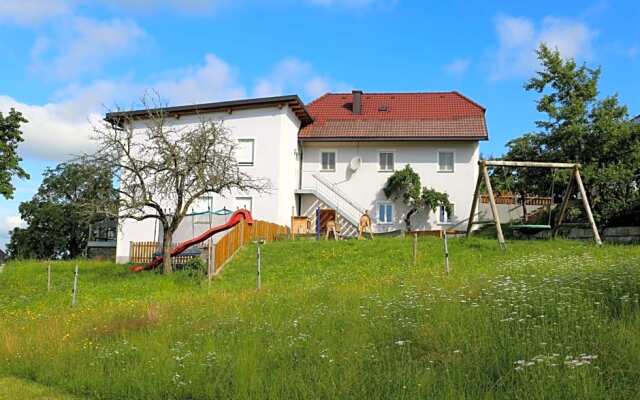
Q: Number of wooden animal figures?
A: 2